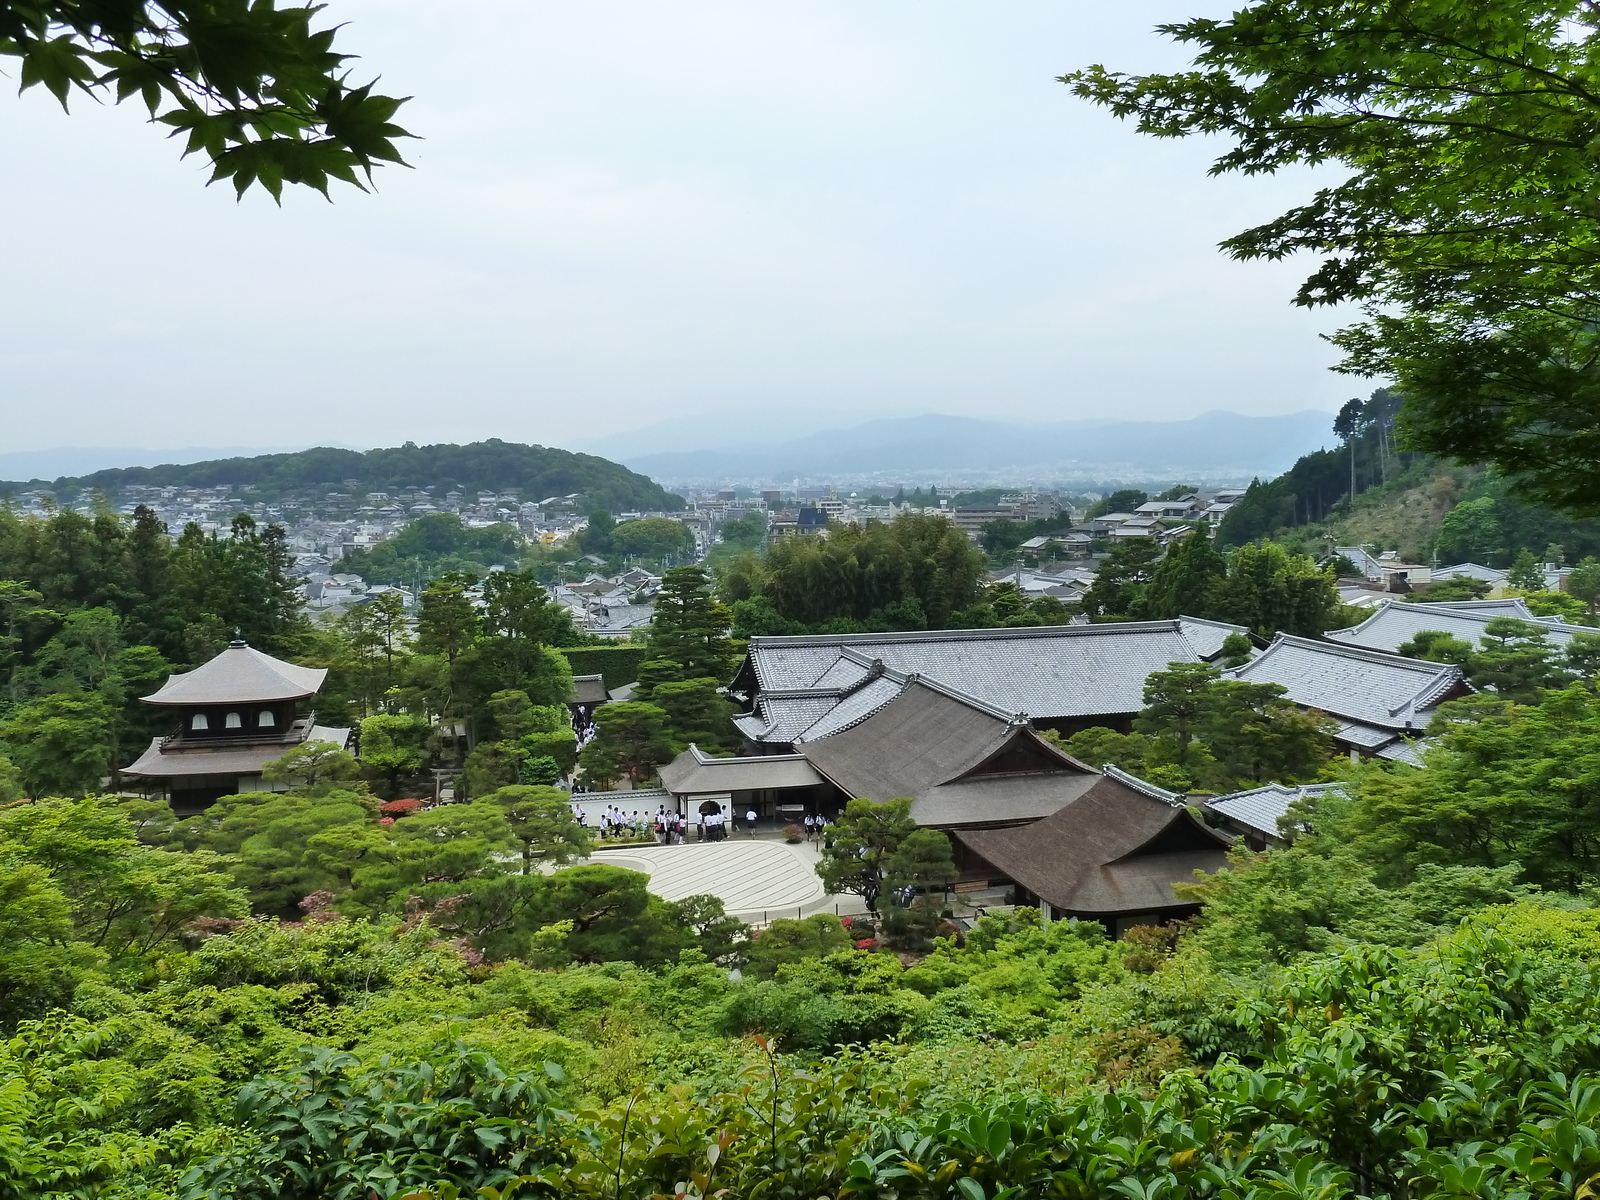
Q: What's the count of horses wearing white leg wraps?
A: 0